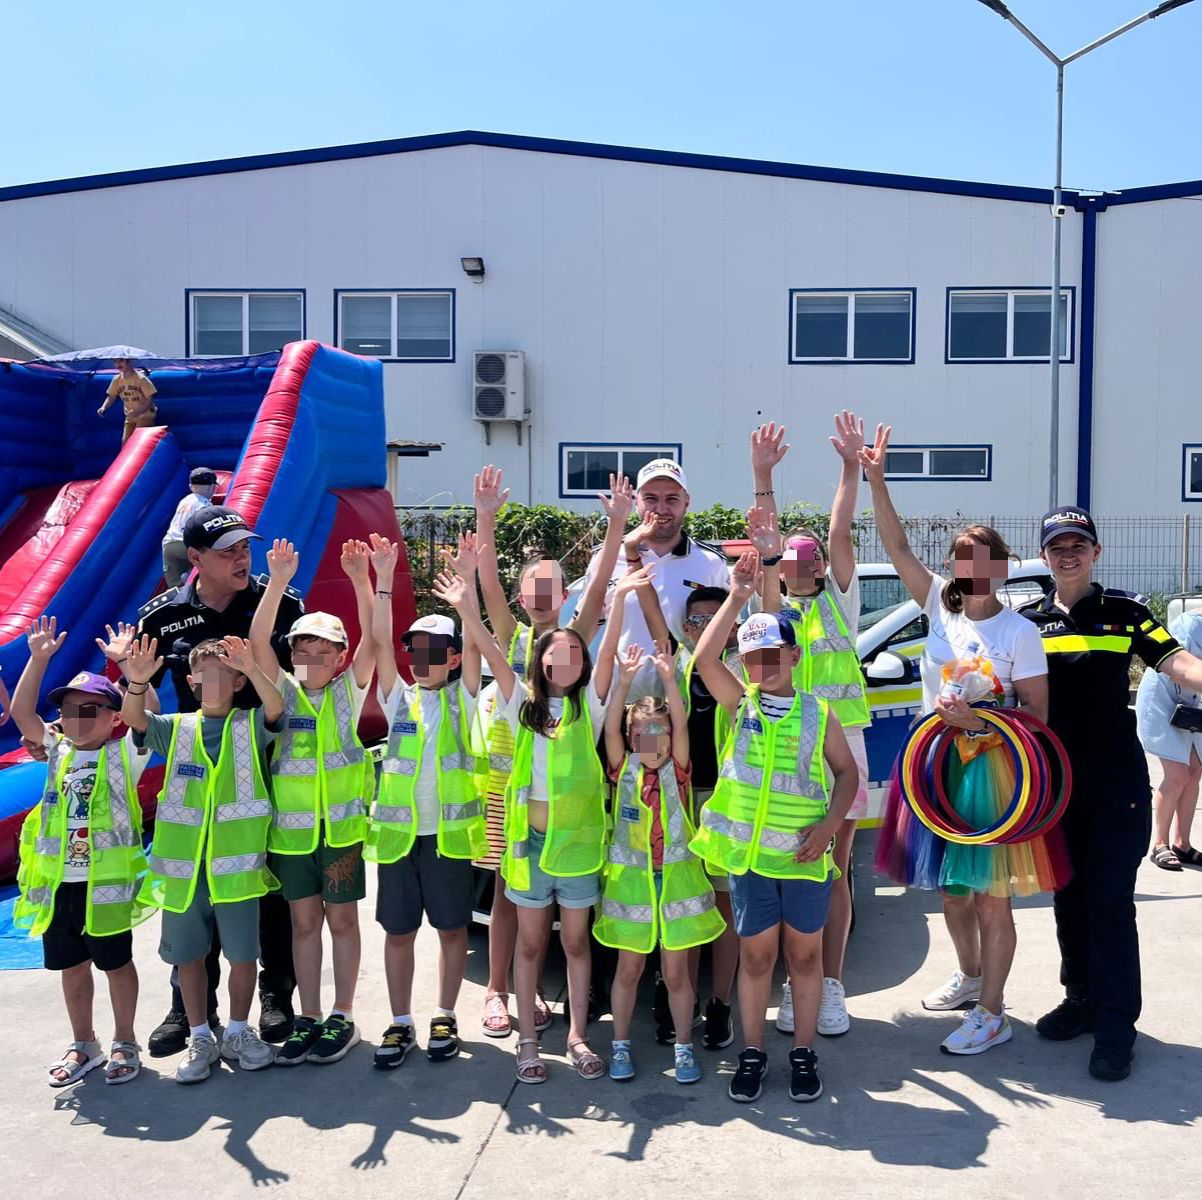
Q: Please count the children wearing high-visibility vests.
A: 10